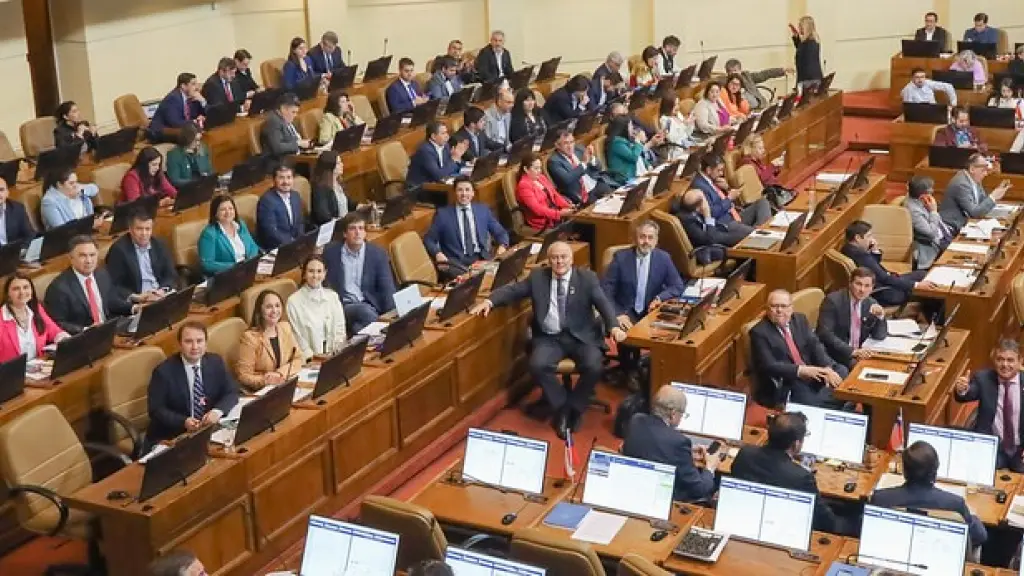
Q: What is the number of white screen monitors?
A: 9